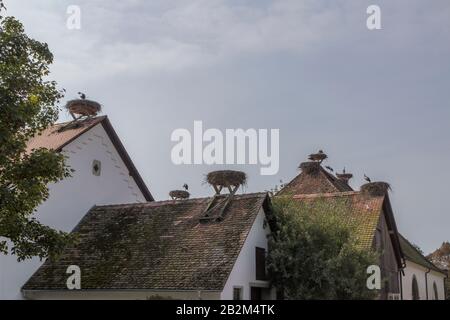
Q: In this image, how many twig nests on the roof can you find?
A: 7